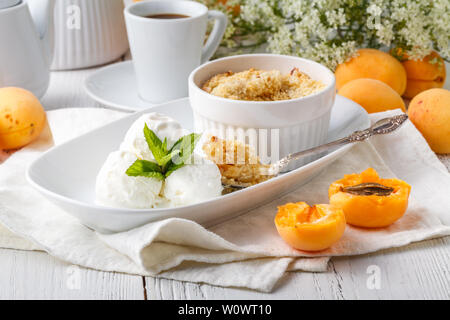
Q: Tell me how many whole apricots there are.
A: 5